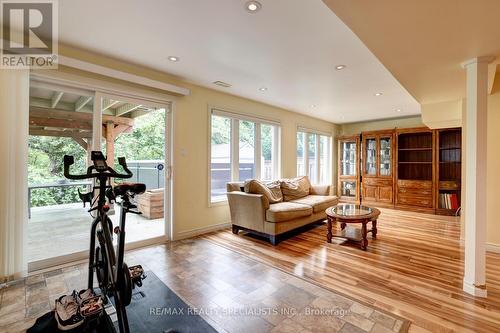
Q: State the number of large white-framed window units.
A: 2